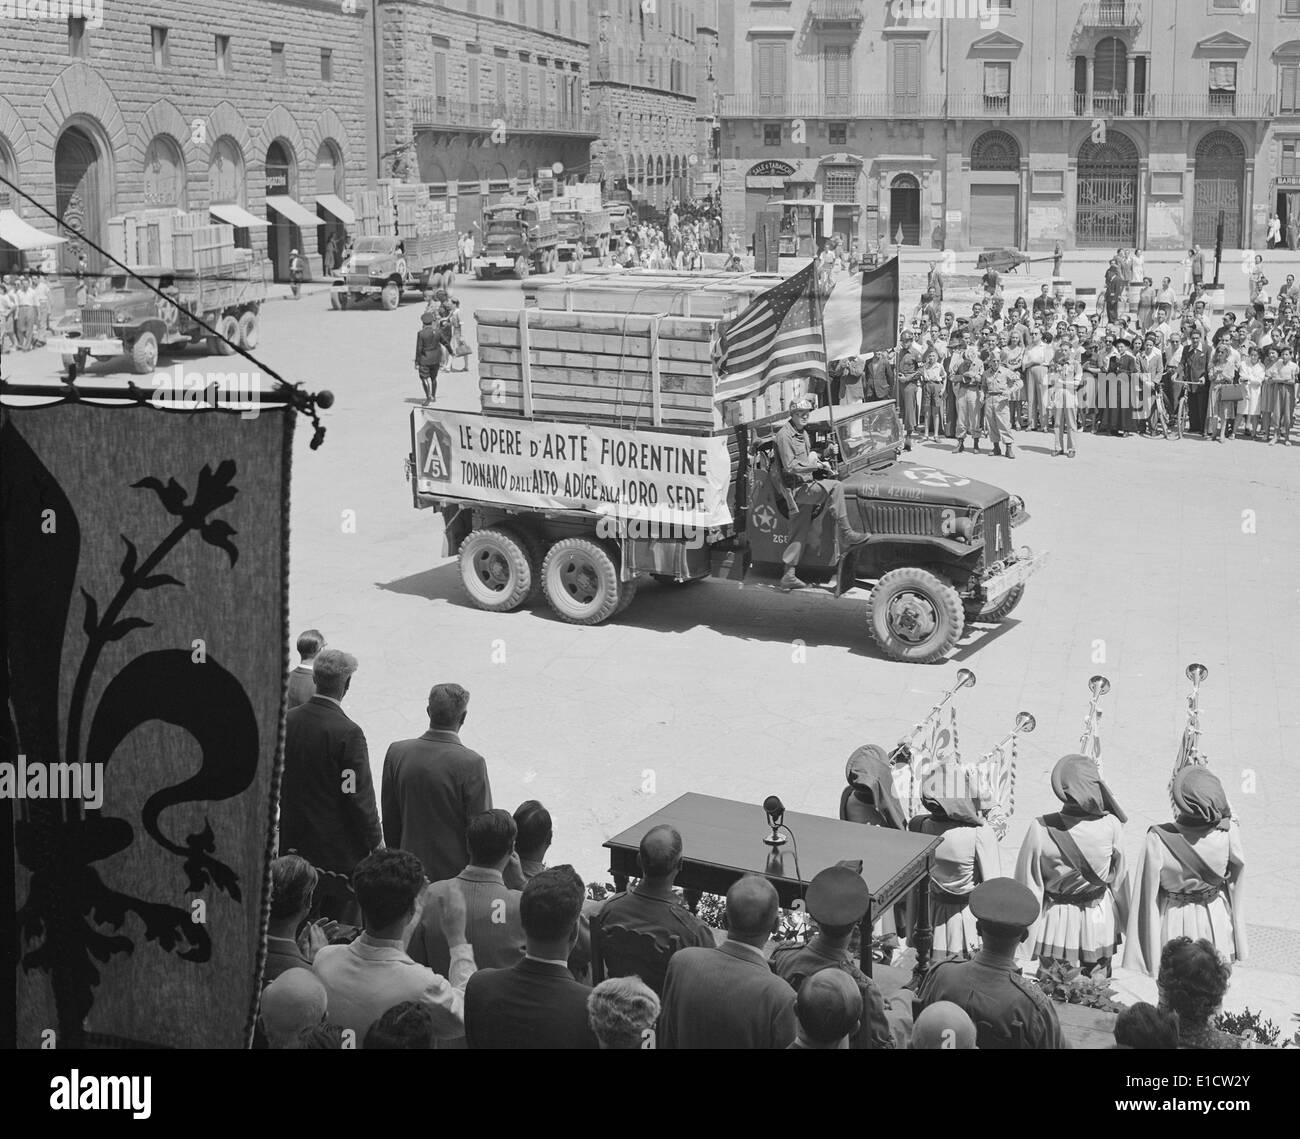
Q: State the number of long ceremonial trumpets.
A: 4